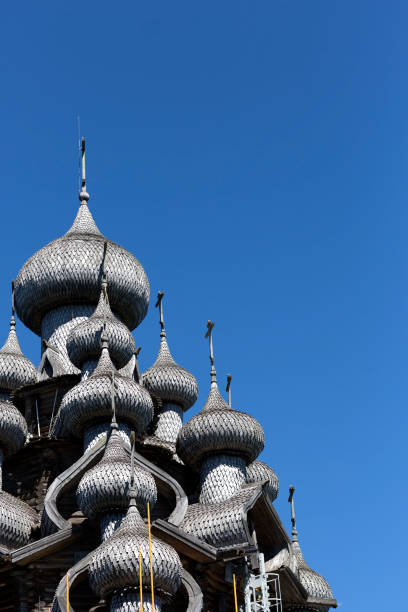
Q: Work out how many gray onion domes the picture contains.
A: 11